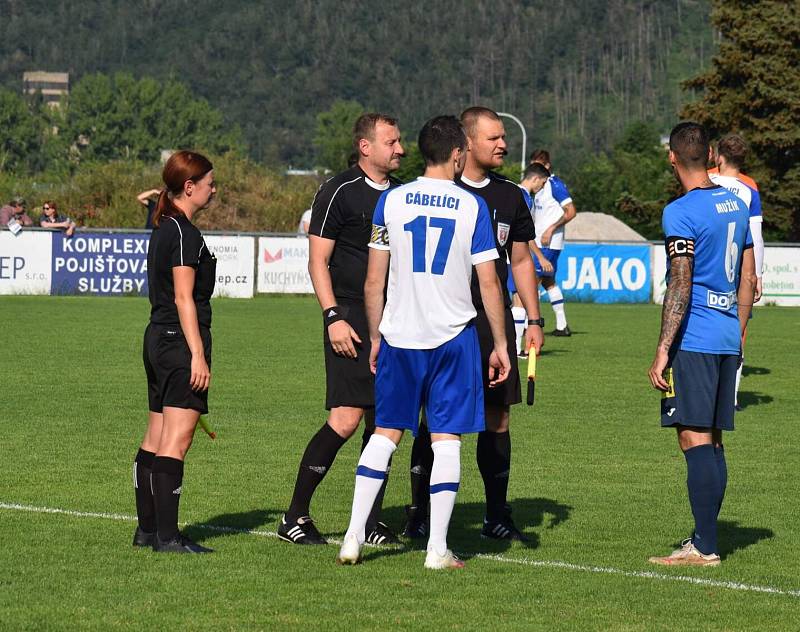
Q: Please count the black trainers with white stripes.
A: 4